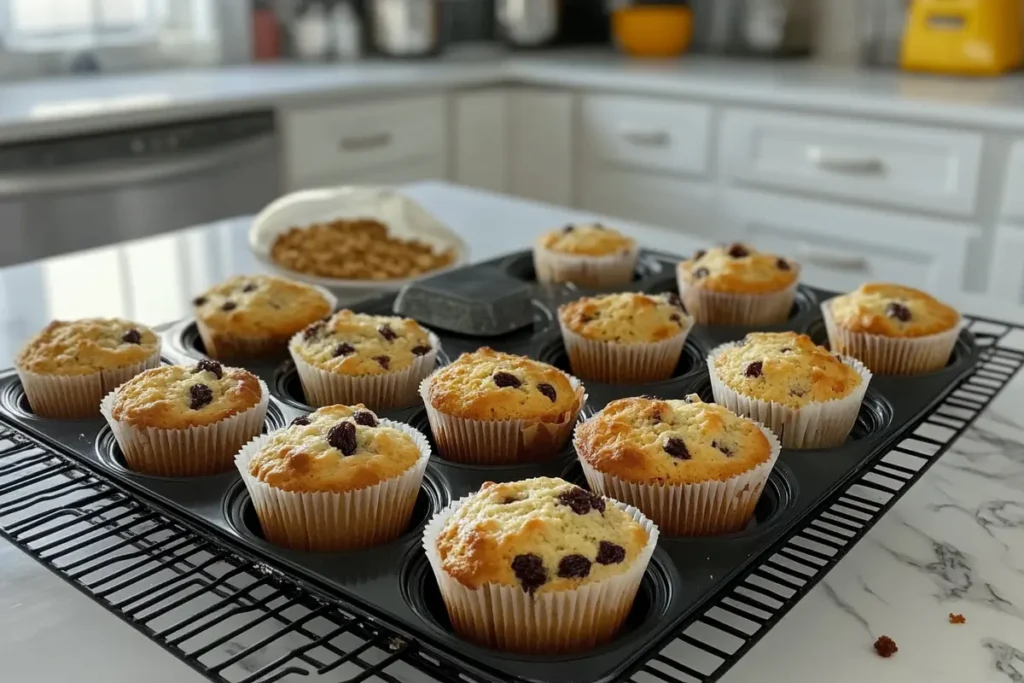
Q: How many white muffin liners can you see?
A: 13